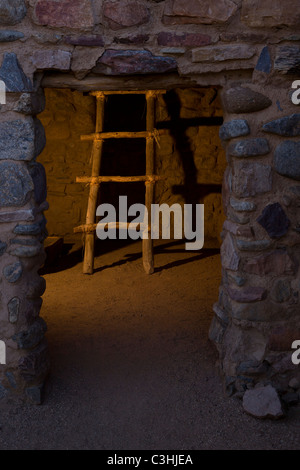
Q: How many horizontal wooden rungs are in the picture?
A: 4